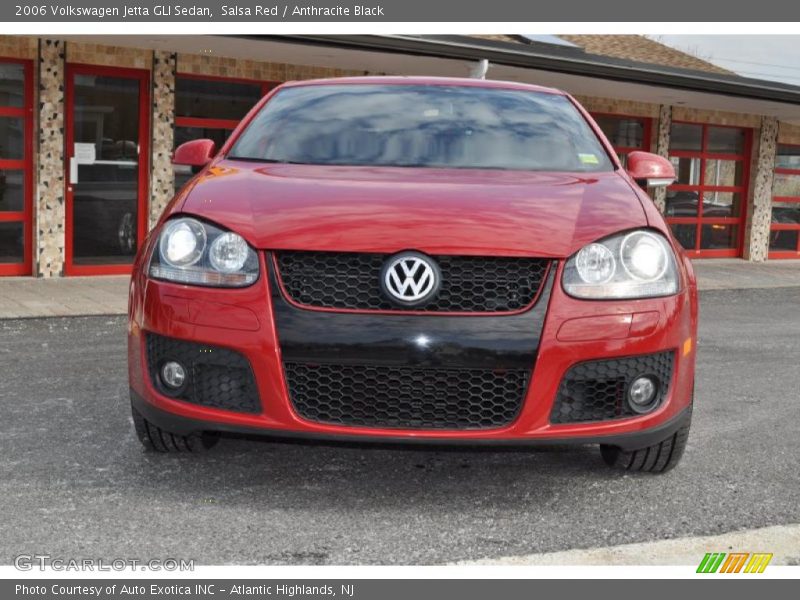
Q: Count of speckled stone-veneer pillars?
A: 4